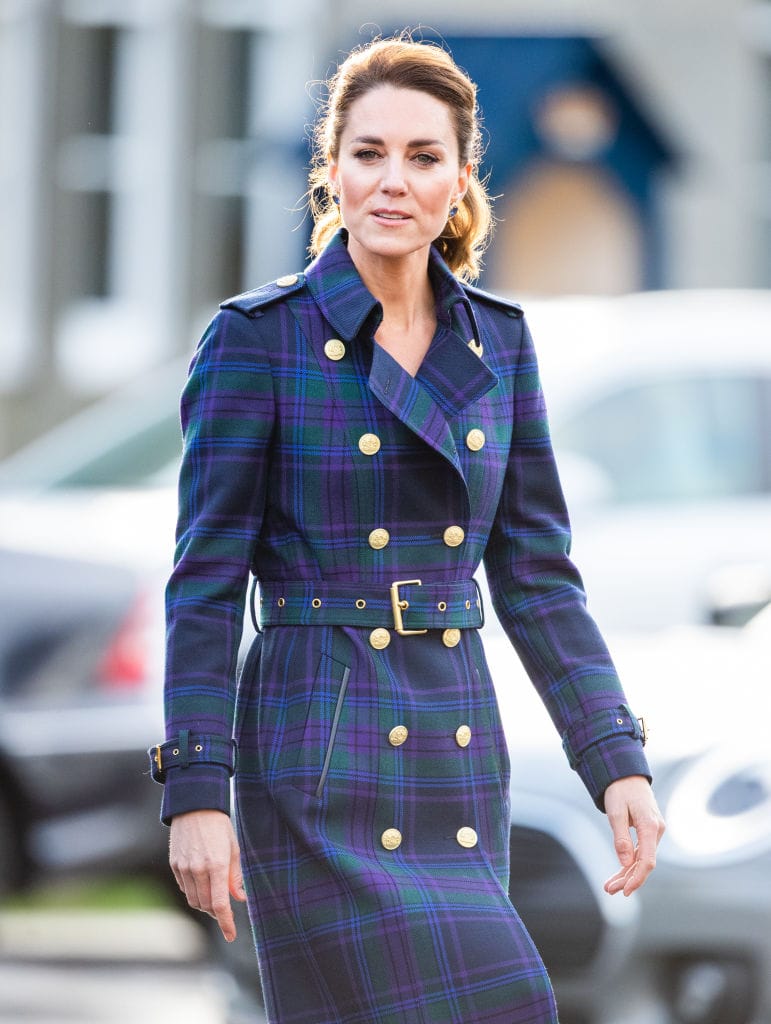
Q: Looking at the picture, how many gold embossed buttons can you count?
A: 13